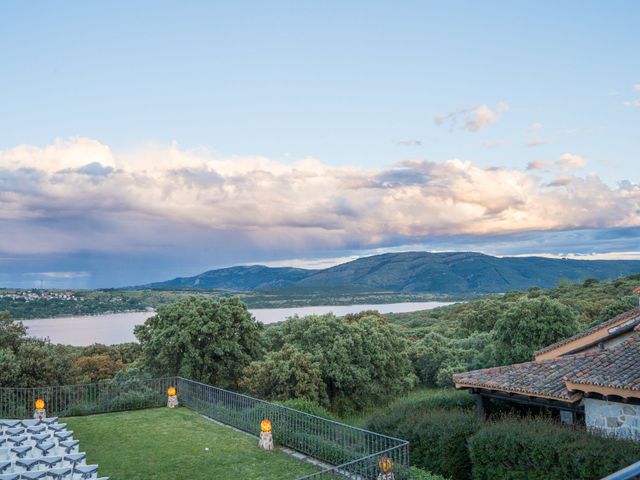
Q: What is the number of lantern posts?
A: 4